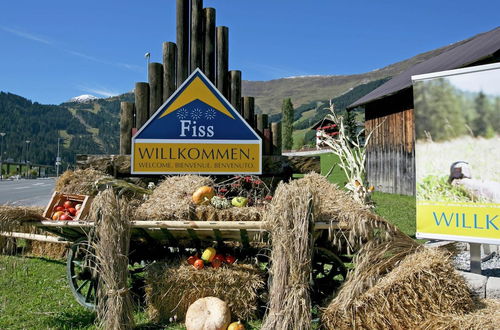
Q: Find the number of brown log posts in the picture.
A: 12